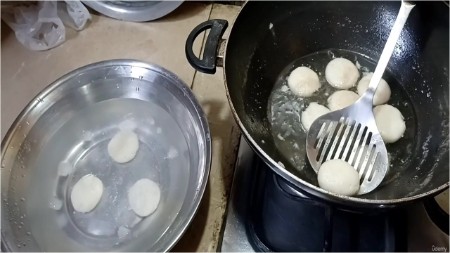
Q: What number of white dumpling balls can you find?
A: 10